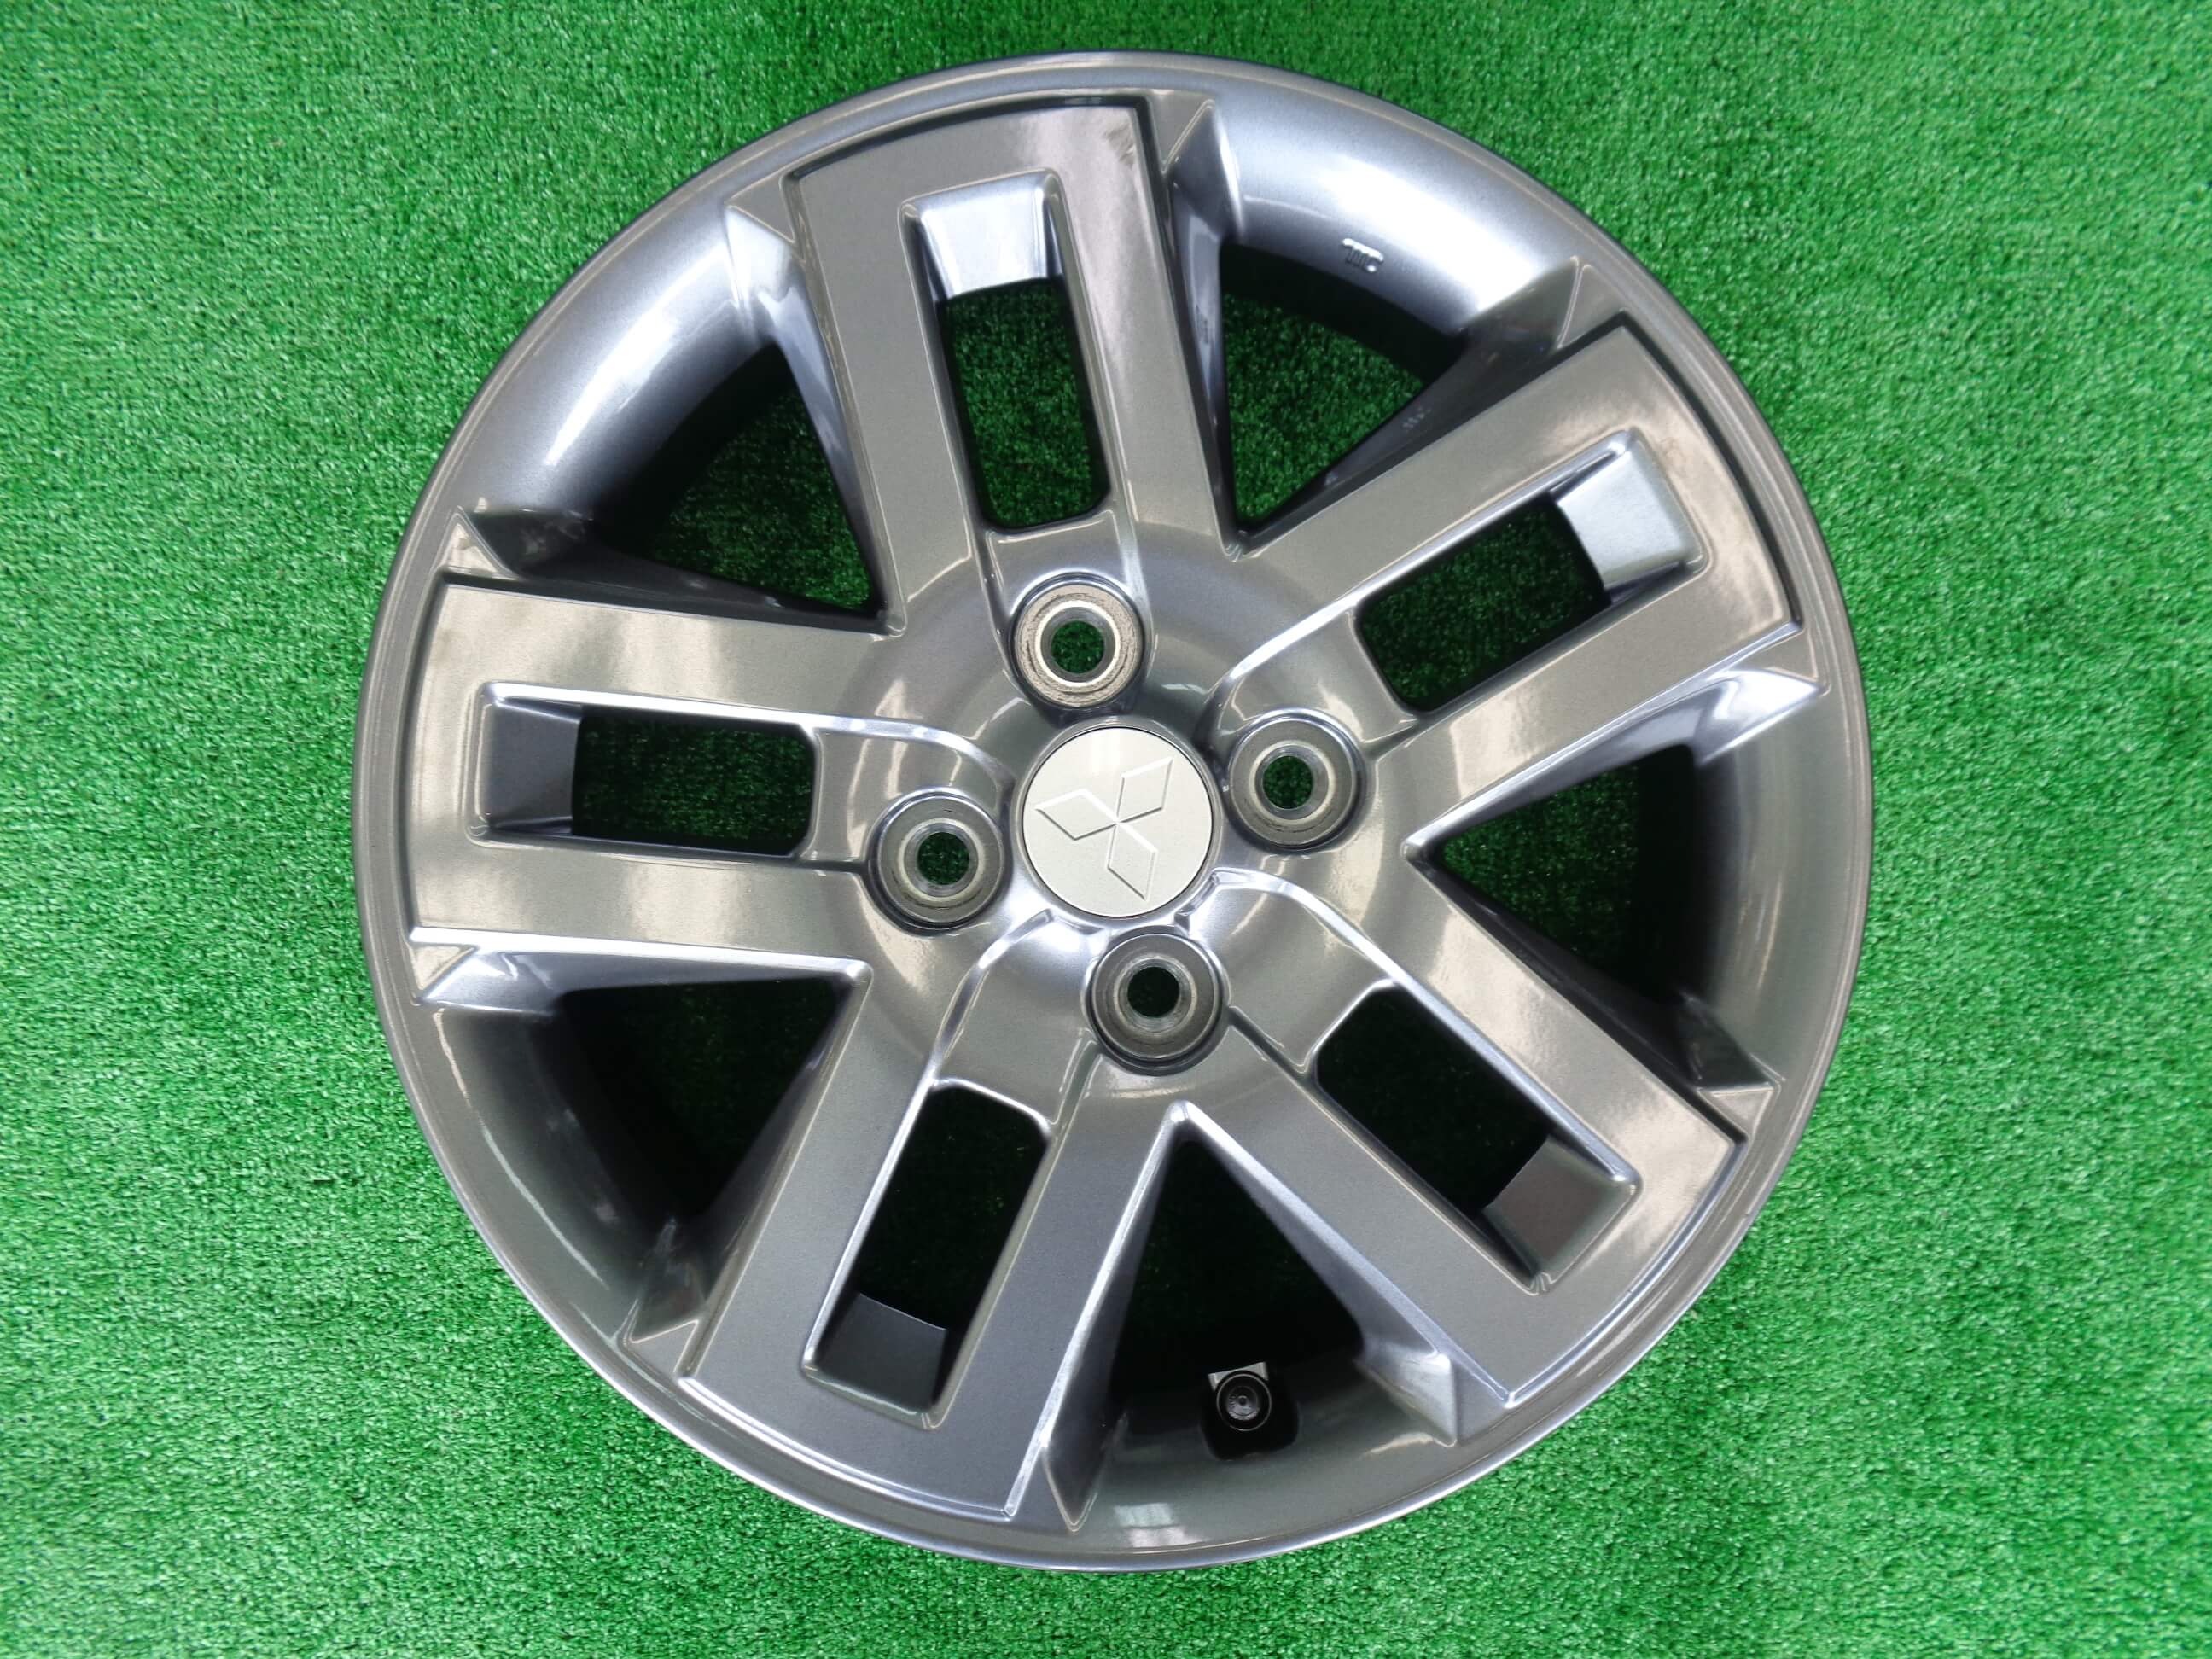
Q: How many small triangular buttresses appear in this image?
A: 10